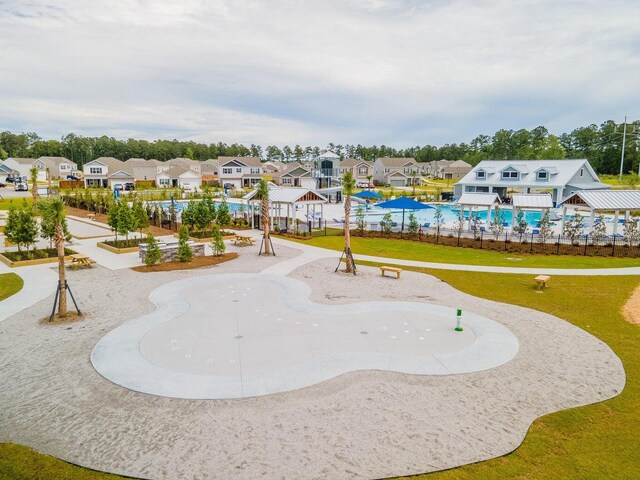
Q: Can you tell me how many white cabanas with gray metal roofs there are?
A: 4